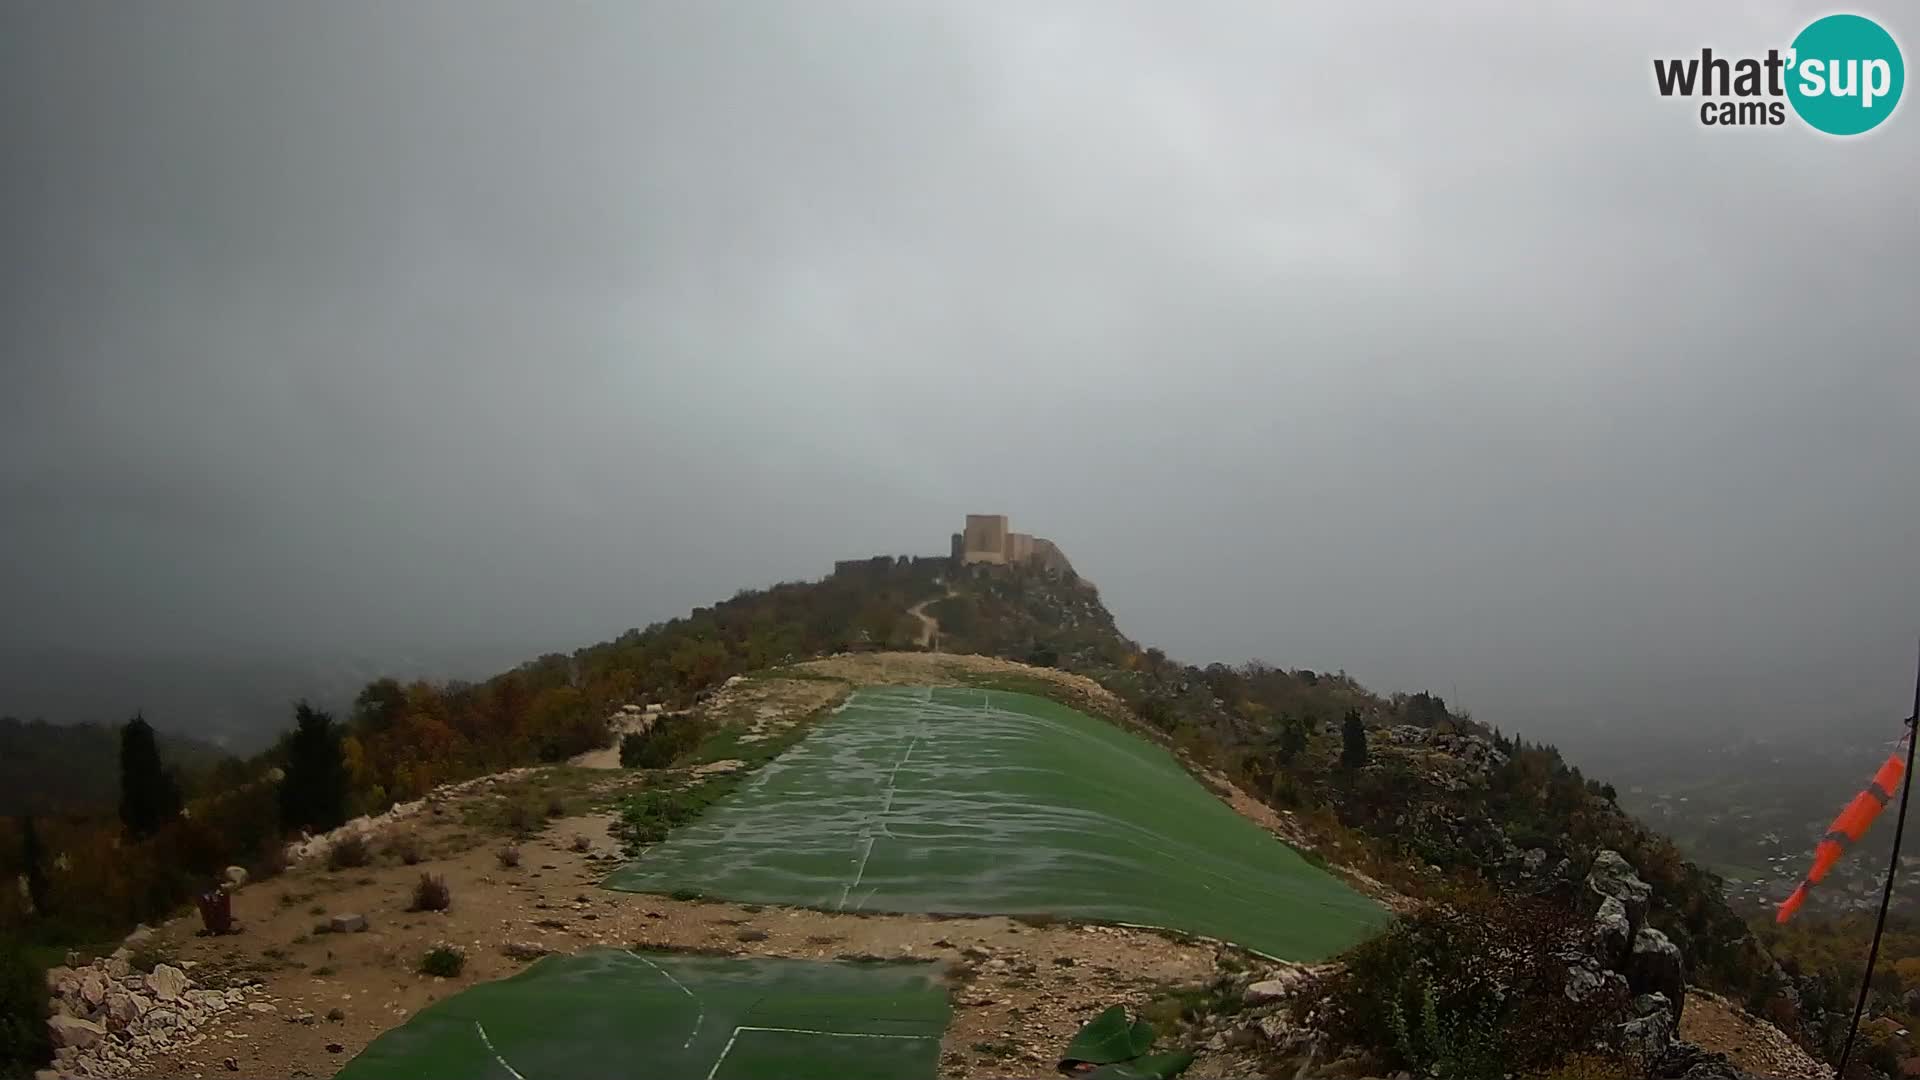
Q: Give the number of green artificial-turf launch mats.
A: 2